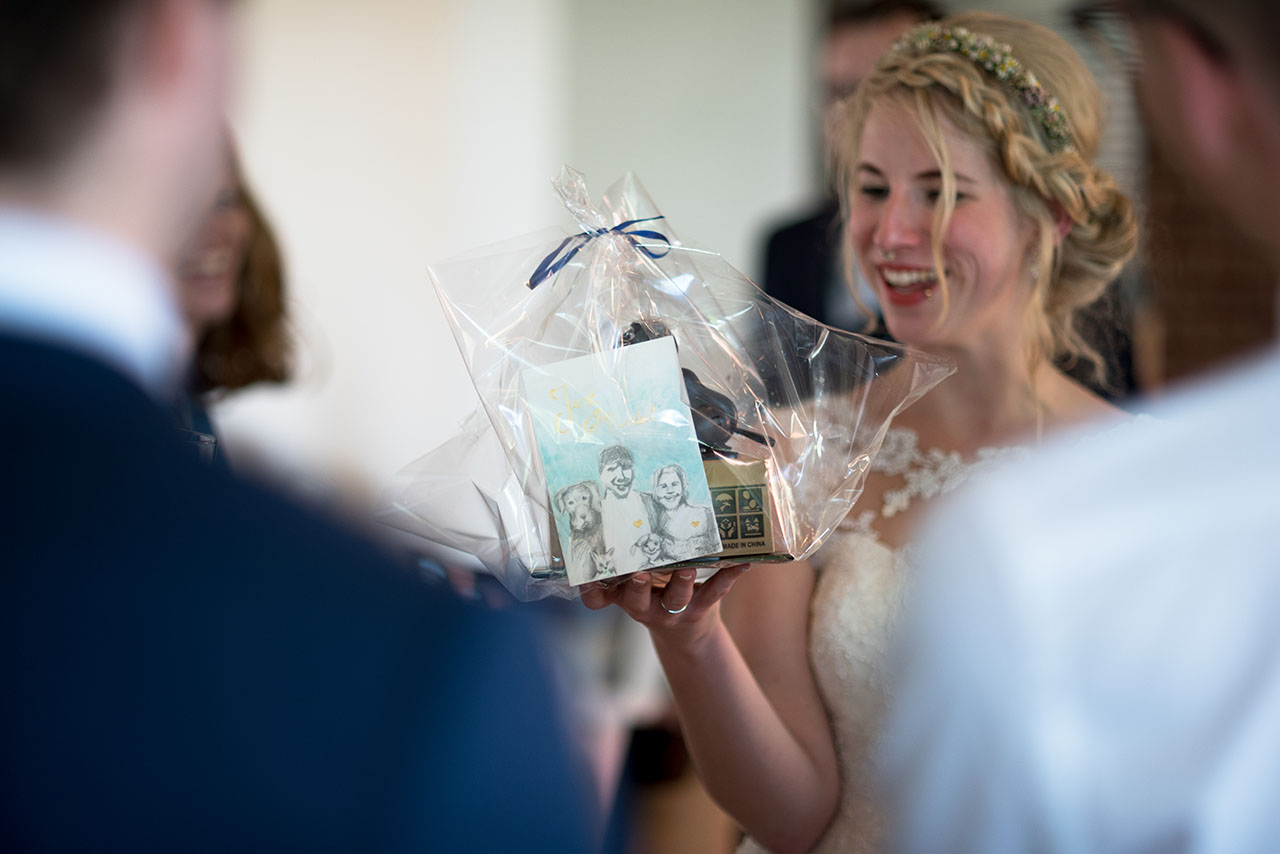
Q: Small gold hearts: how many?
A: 2